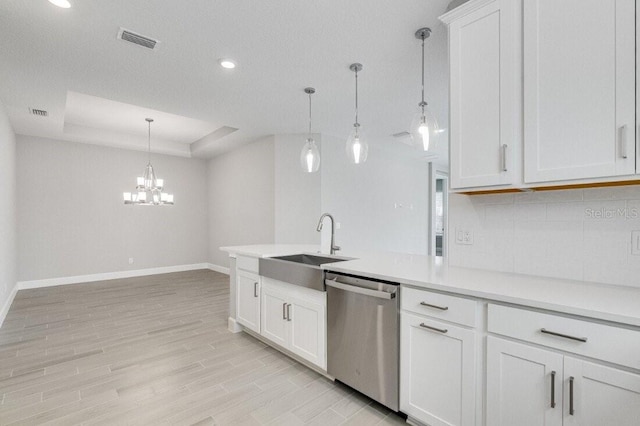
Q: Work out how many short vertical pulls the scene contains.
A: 7